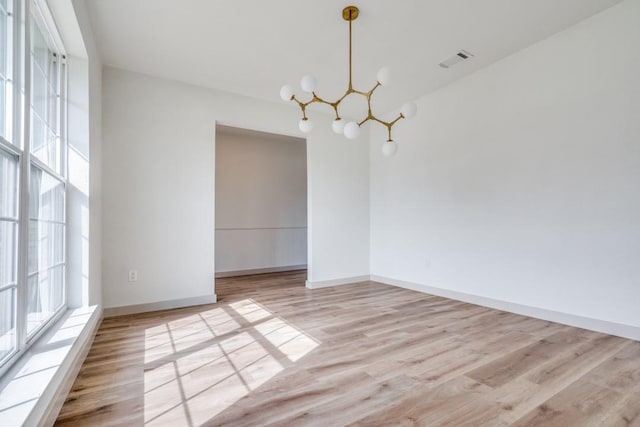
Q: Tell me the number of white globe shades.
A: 8